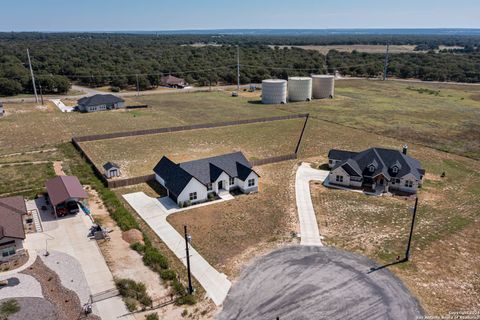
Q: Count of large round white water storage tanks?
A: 3